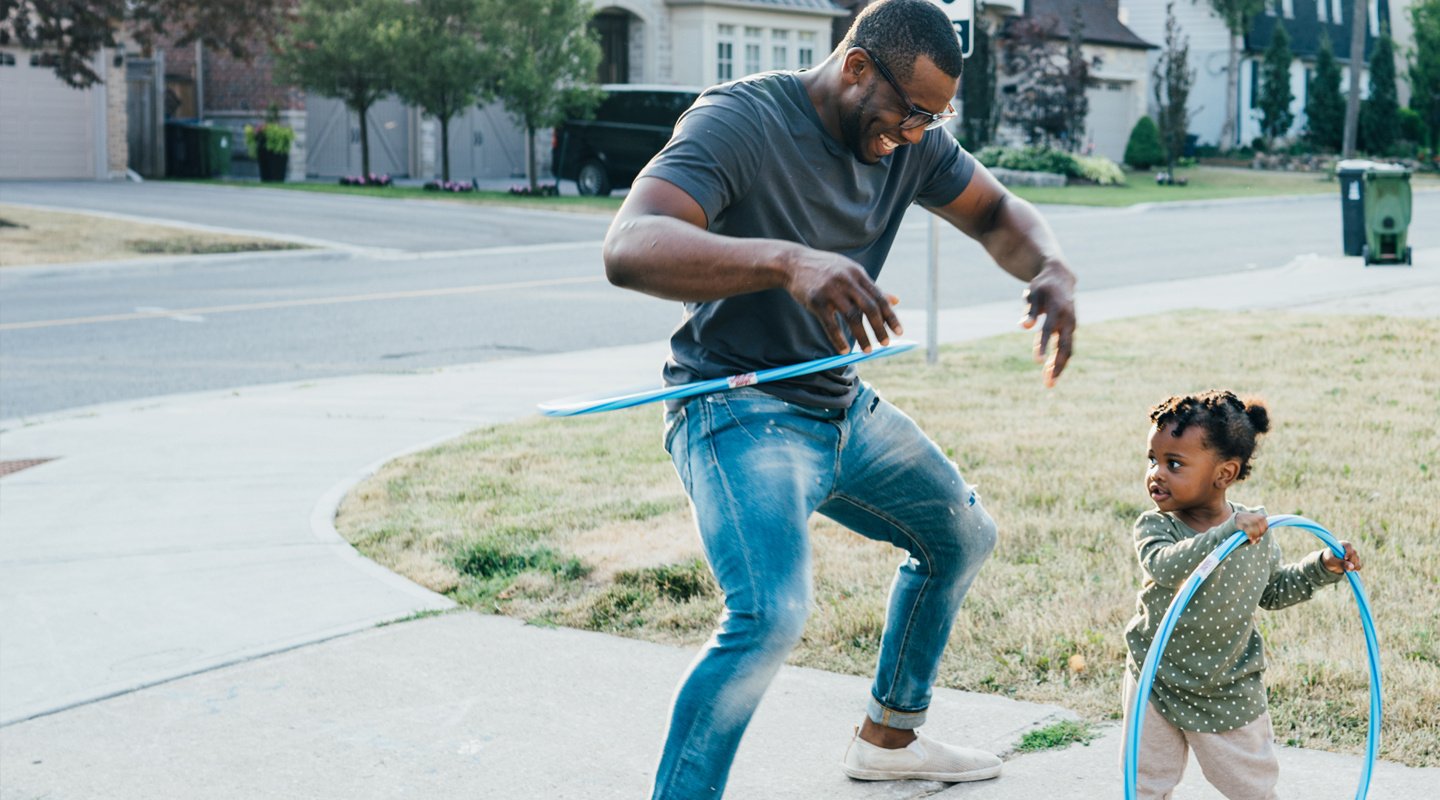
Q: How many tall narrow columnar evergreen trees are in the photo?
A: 3